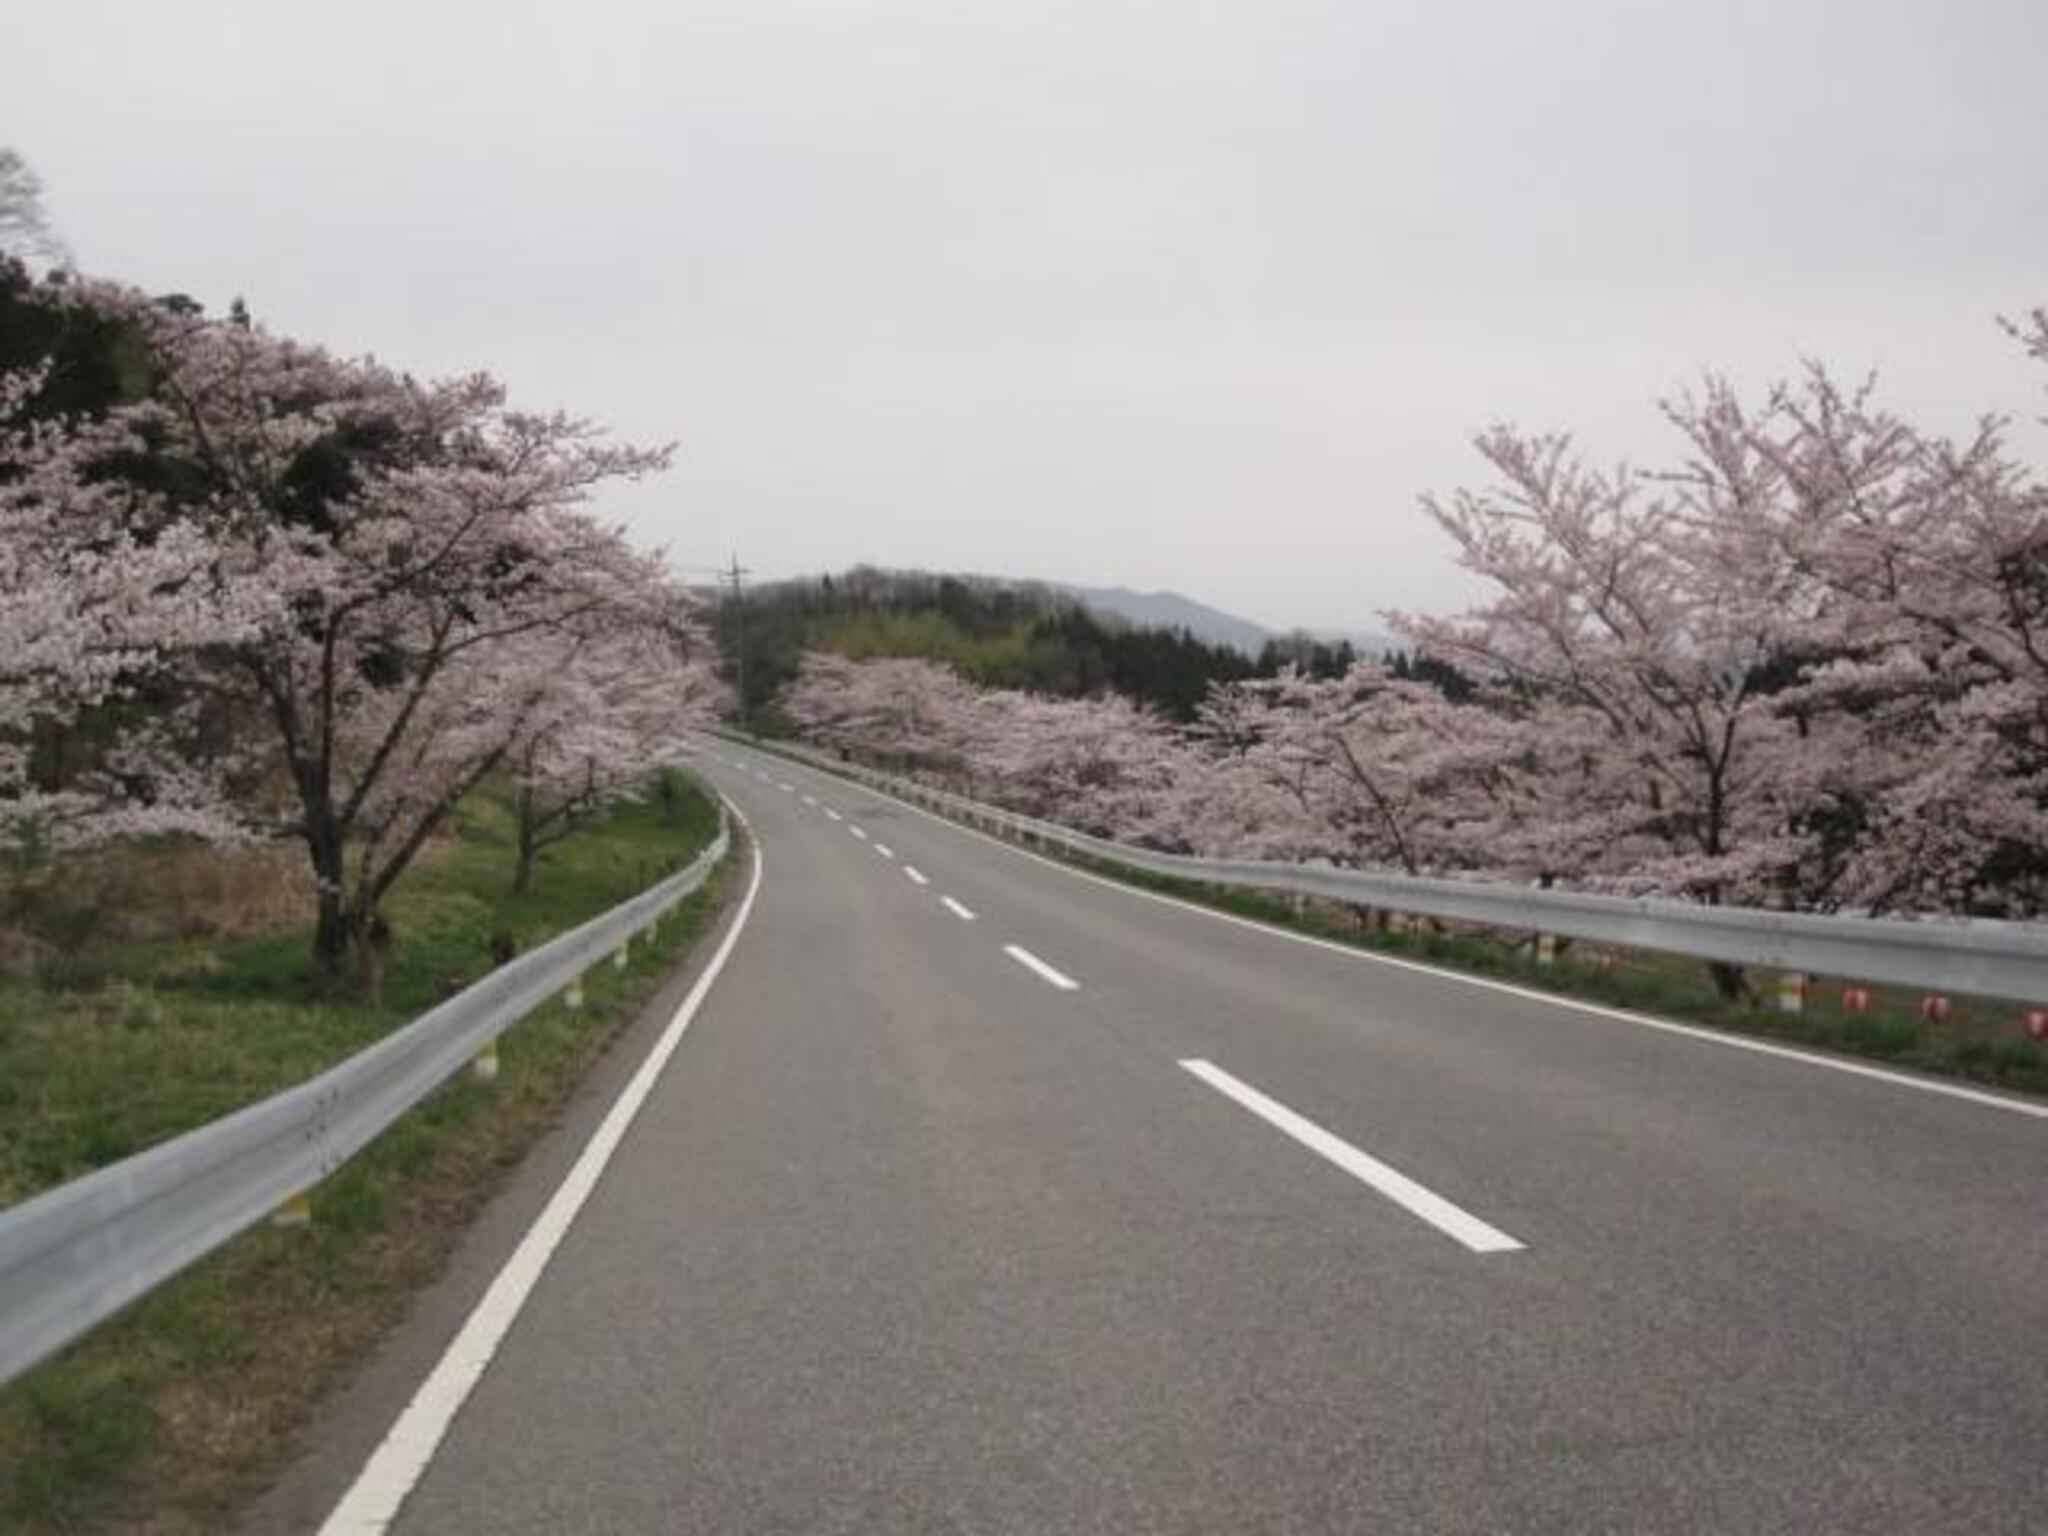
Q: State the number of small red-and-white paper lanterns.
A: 3